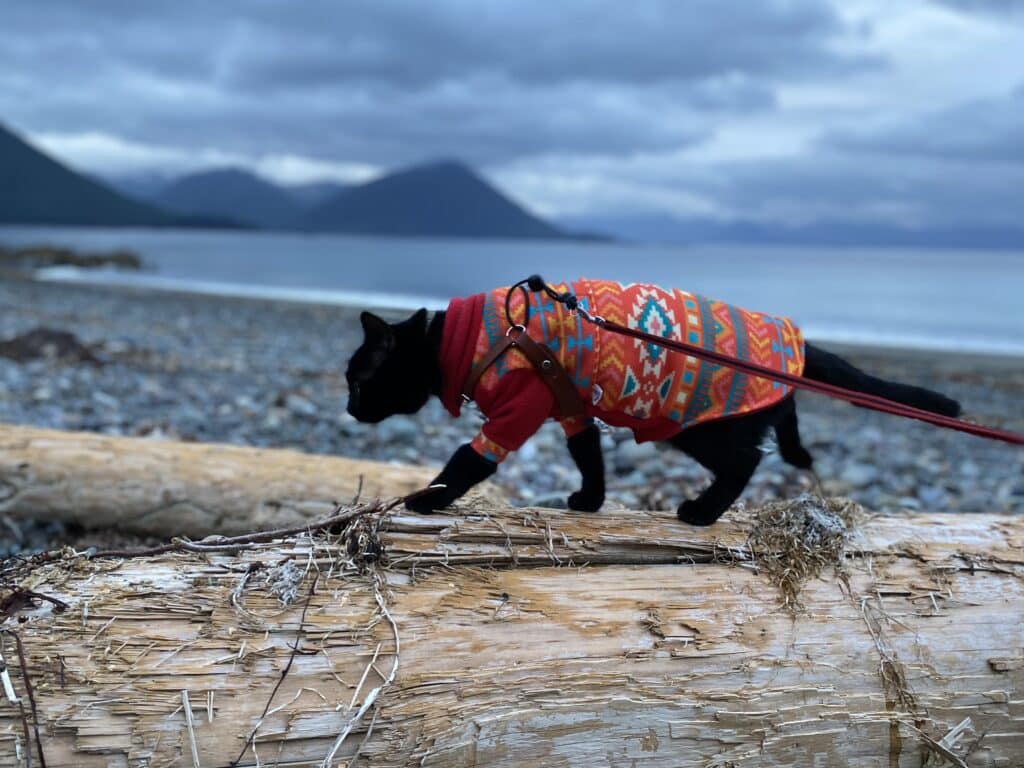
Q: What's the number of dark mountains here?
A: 3